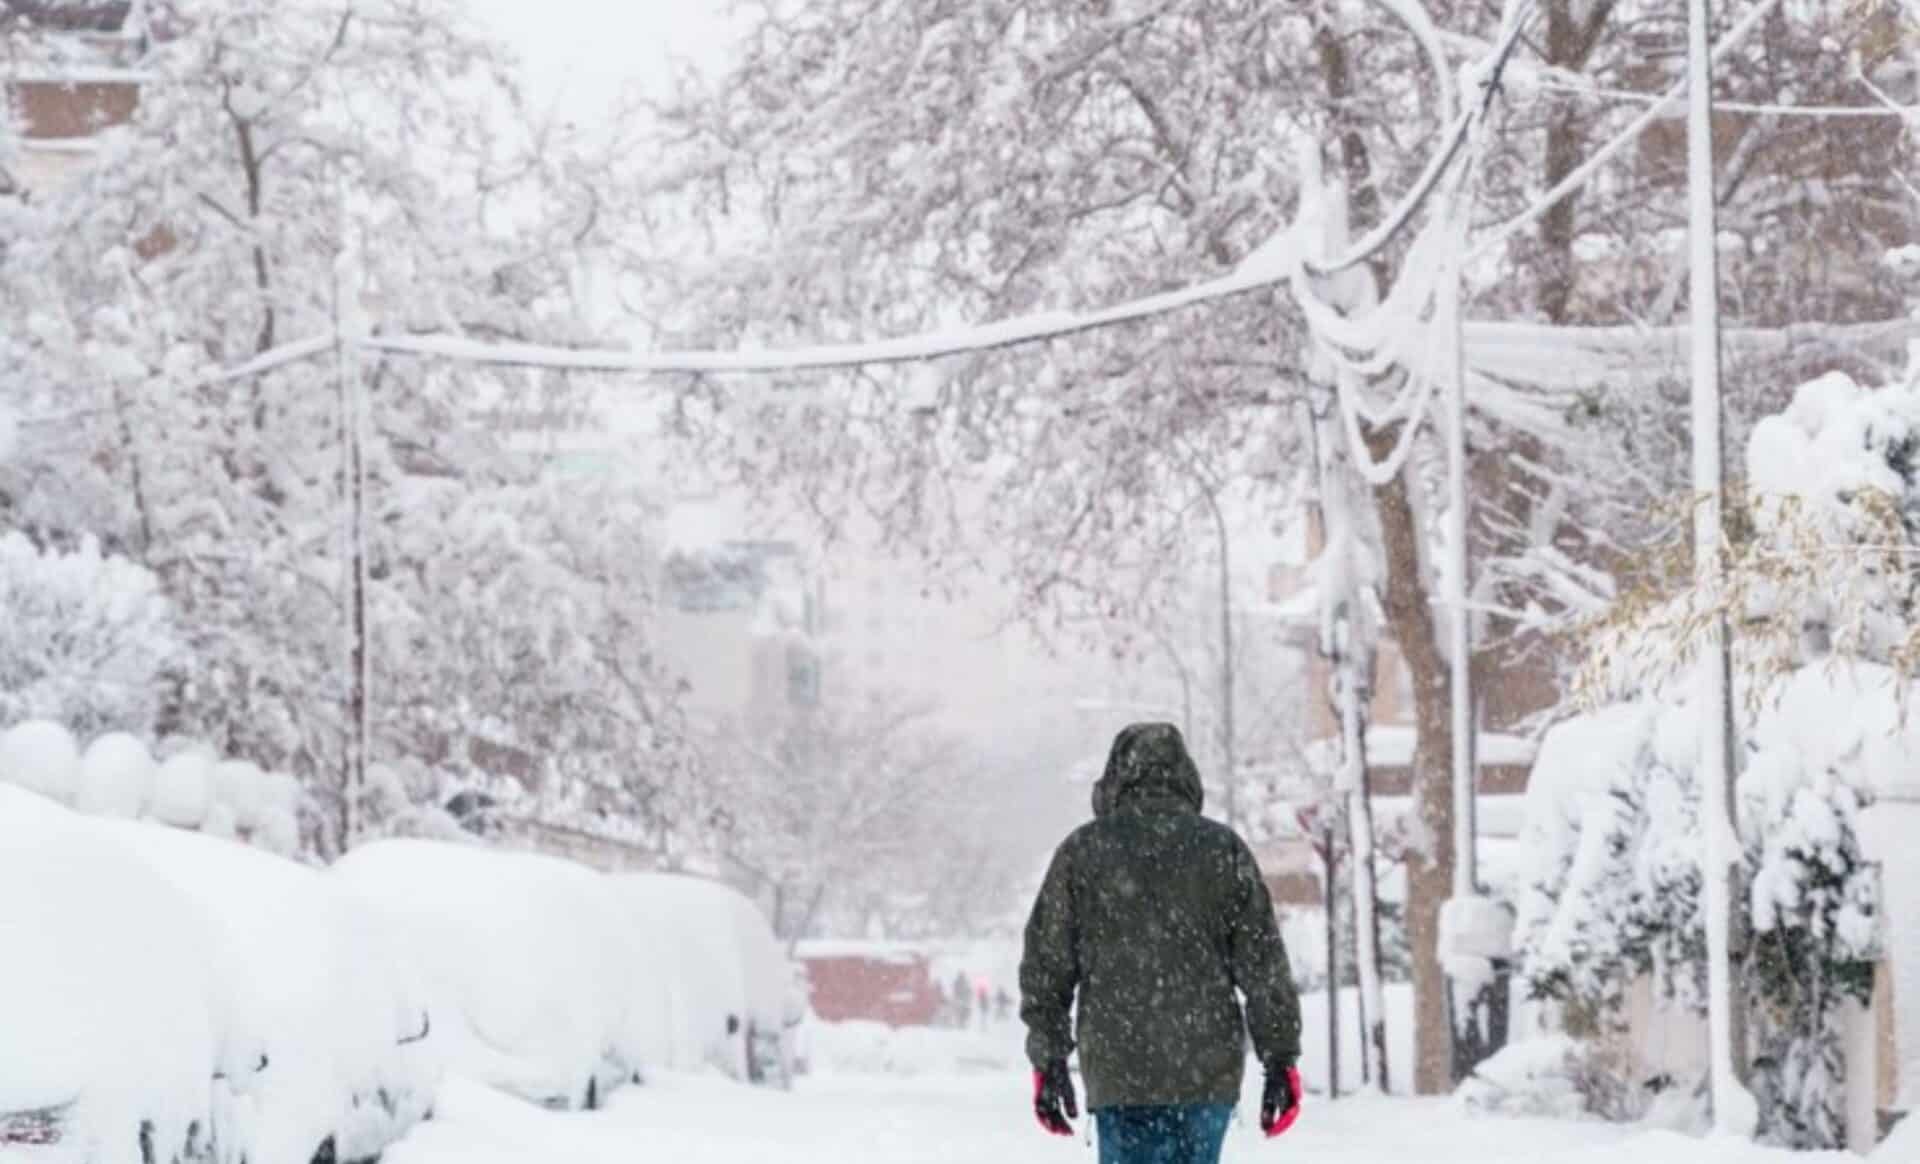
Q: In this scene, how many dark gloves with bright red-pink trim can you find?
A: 2